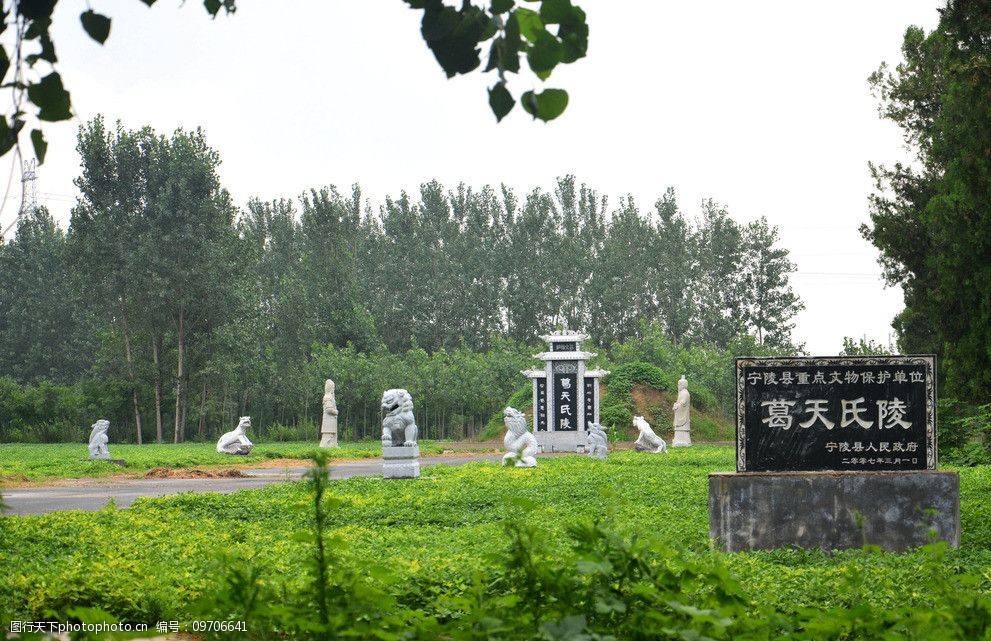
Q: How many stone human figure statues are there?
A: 2